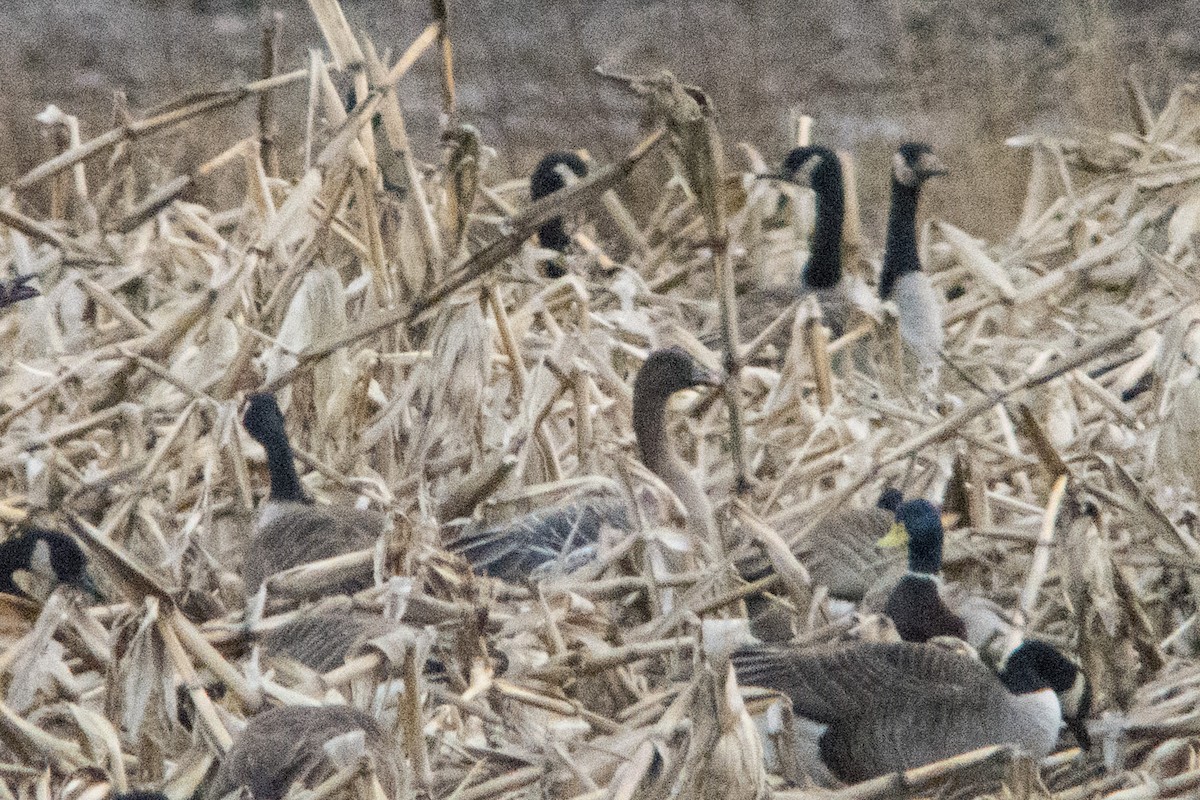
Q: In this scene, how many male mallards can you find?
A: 1